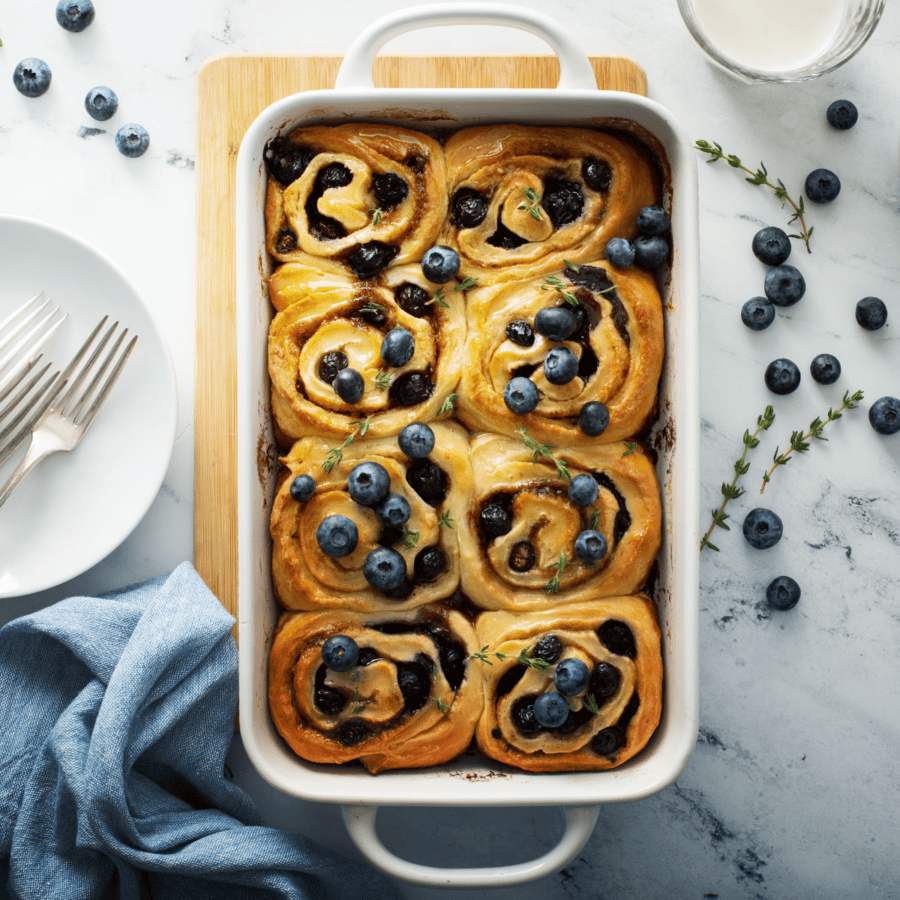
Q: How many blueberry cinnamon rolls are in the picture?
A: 8